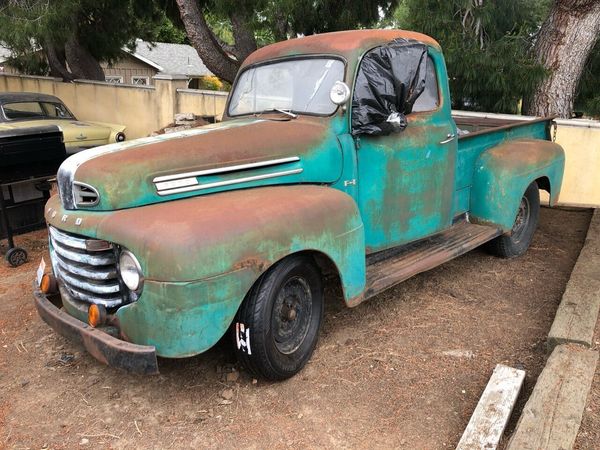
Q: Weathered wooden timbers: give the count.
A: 3